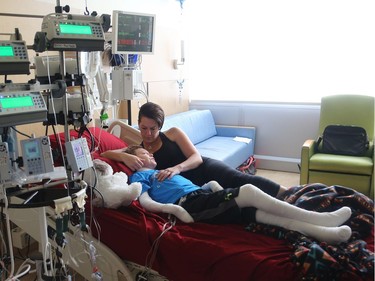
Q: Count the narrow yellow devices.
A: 0